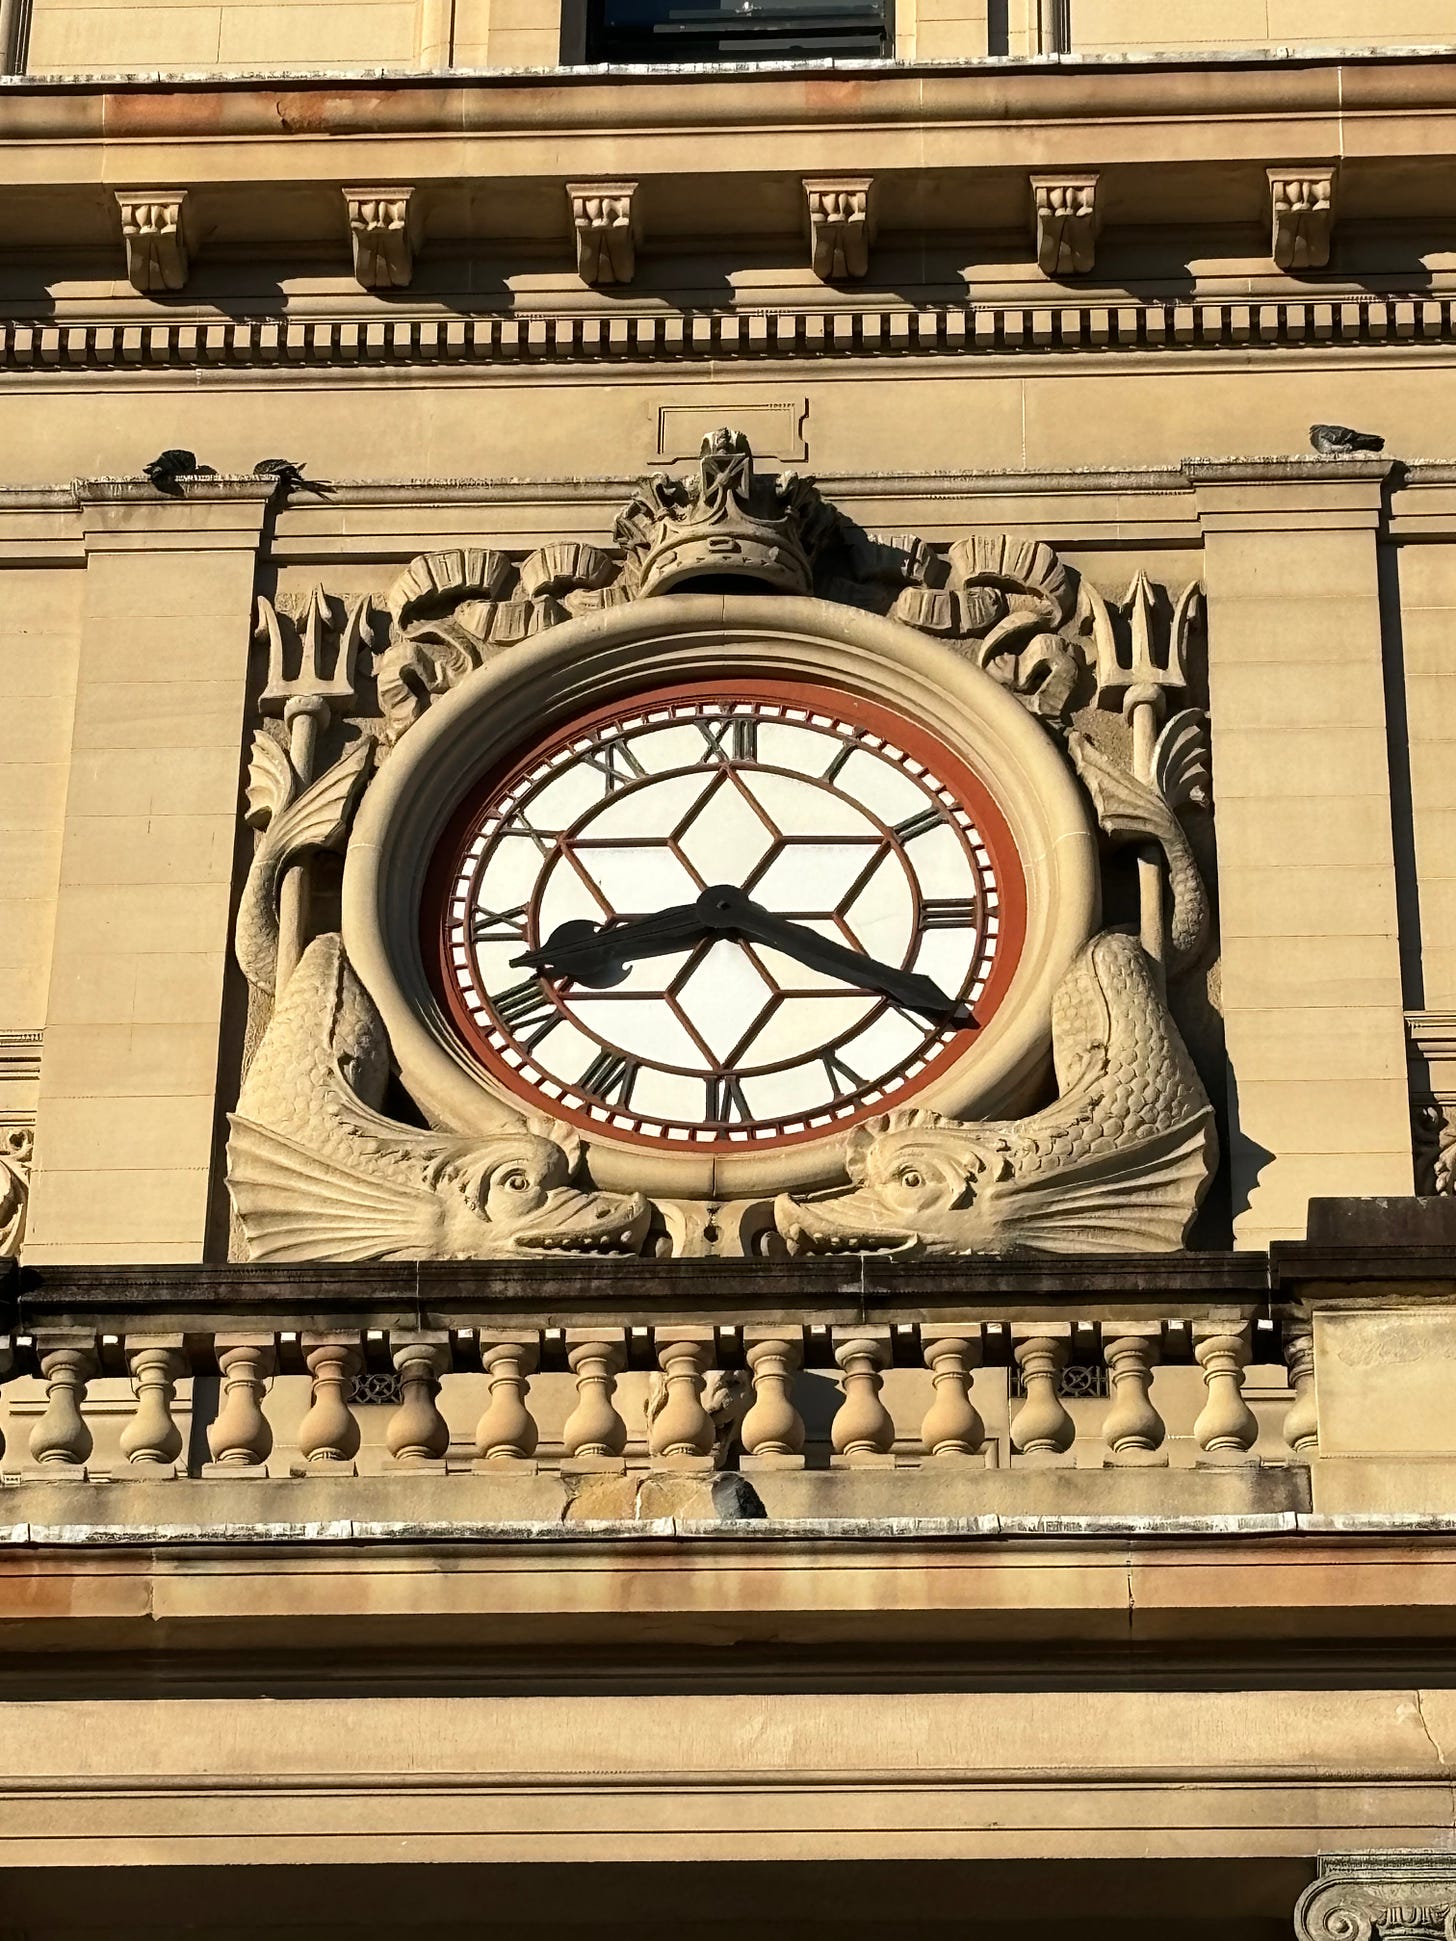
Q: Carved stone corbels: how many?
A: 6